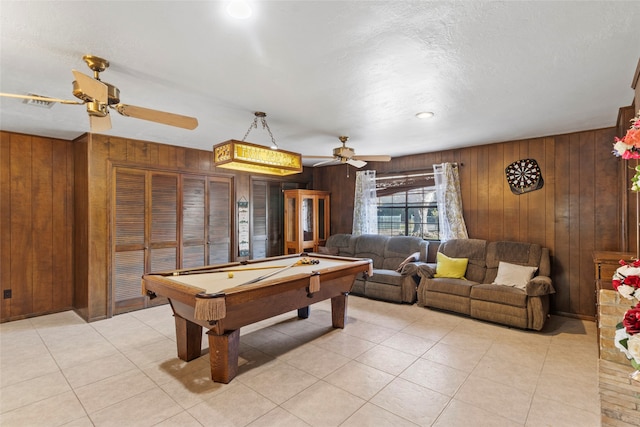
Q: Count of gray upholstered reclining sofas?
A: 2